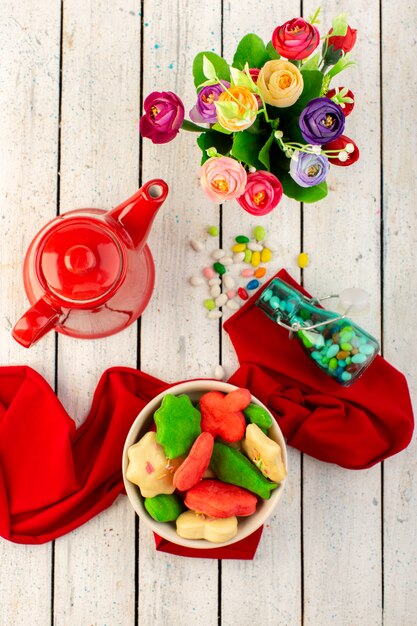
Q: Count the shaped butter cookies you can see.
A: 10